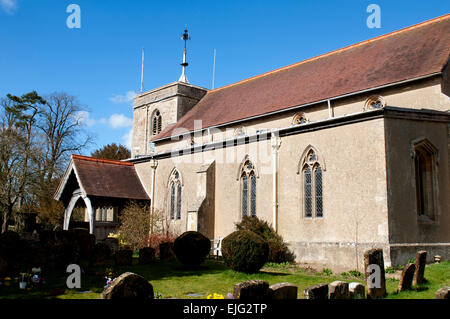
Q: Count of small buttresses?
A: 1